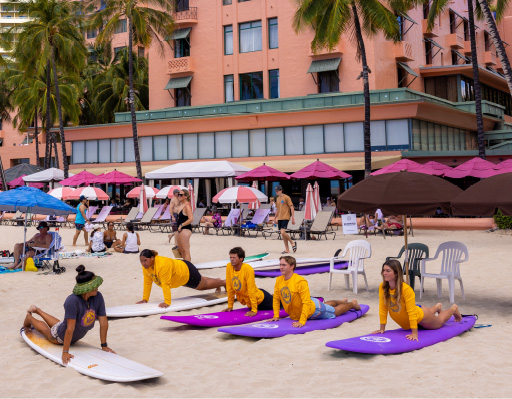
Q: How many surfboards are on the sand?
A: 8